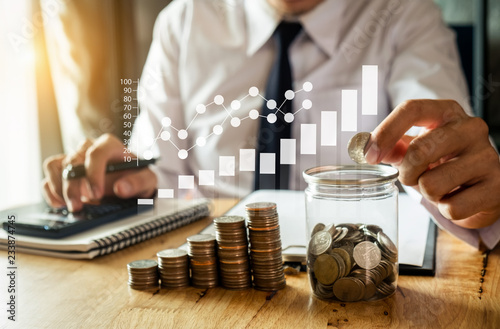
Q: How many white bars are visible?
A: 12